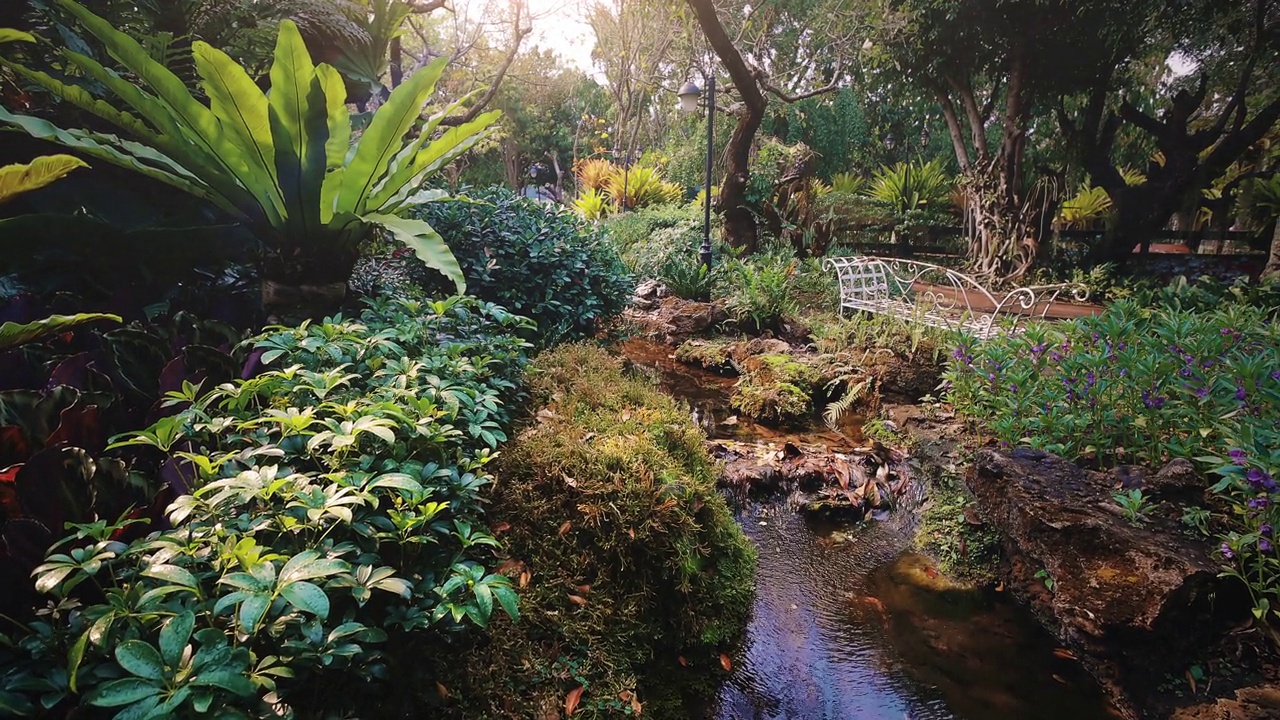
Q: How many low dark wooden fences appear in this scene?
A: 1